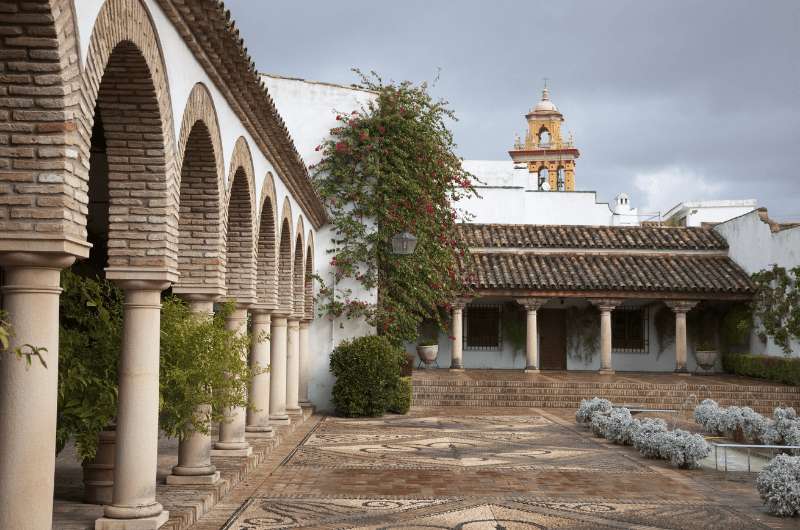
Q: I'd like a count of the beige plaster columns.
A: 12